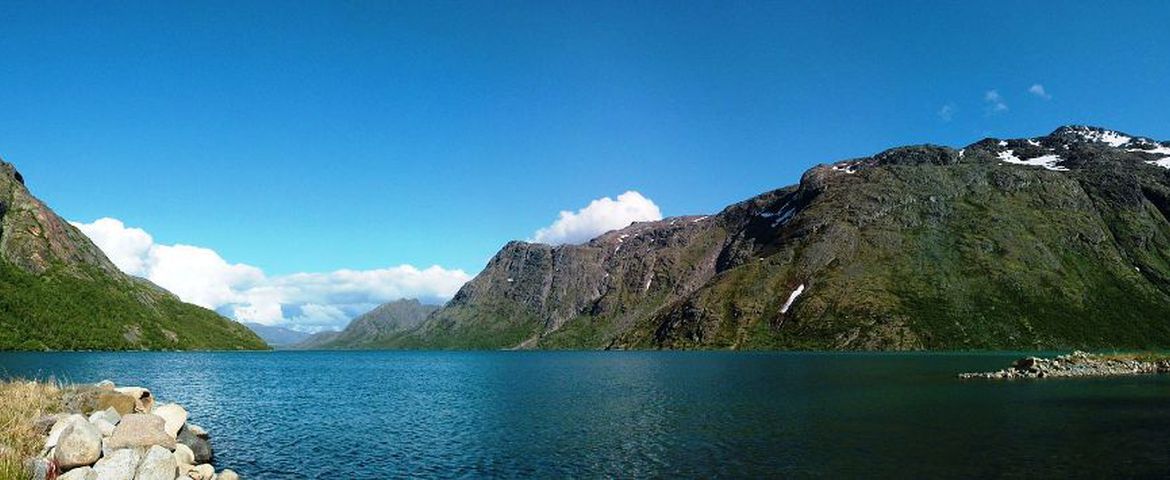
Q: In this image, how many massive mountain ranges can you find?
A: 2